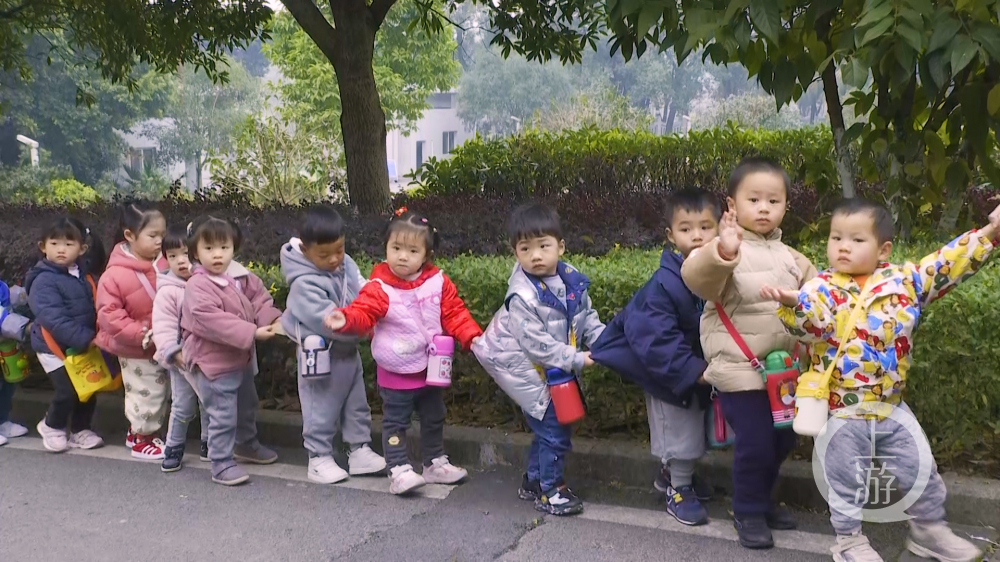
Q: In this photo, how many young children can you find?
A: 11